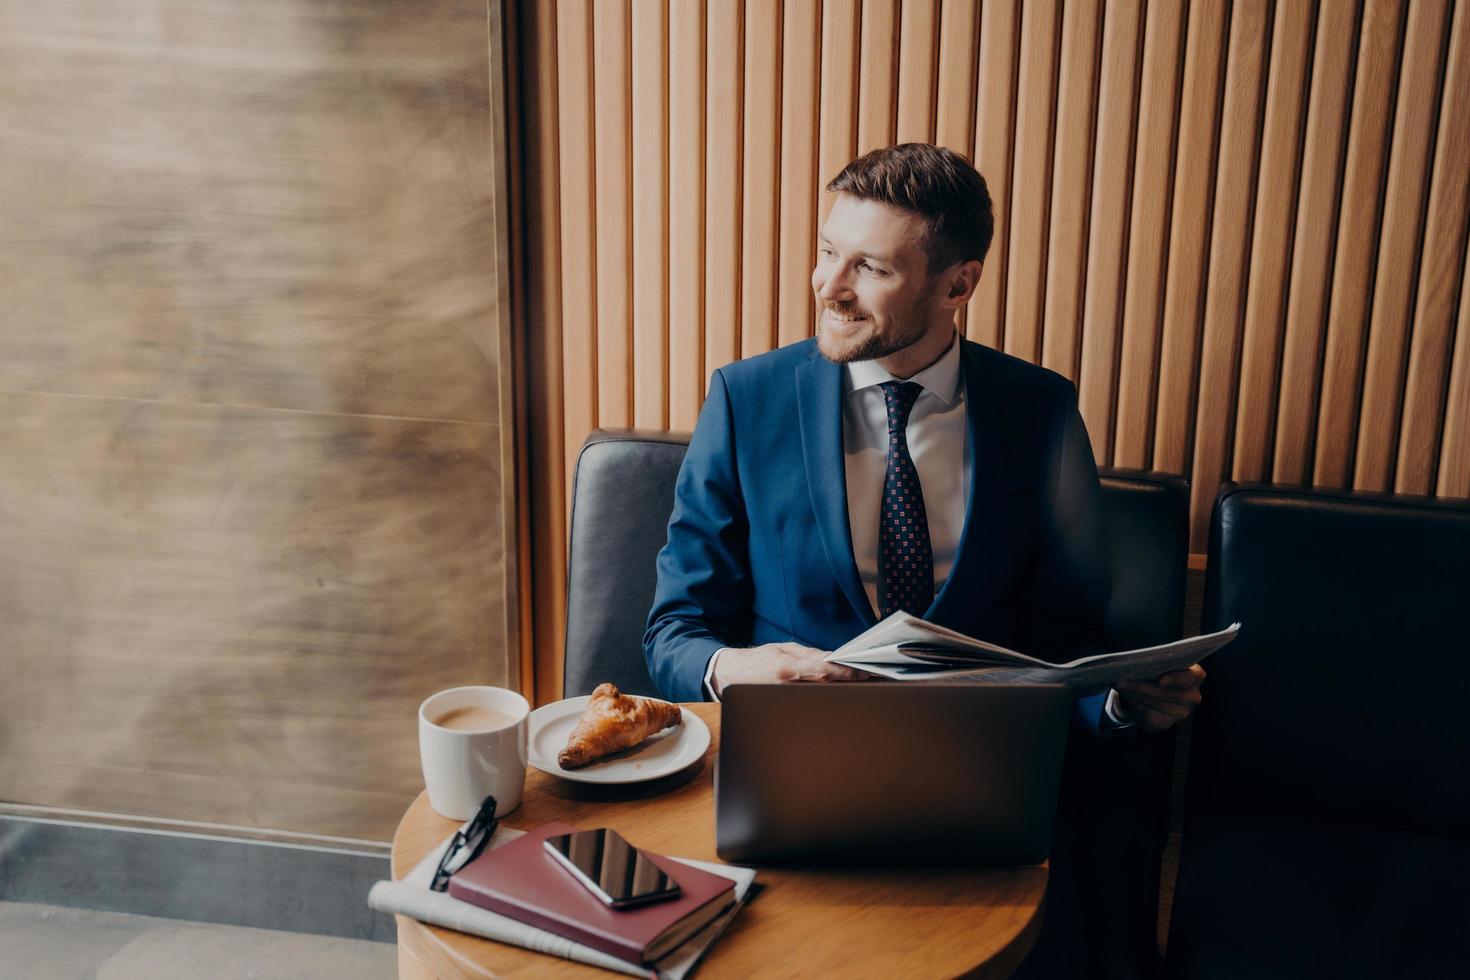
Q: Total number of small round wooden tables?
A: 1